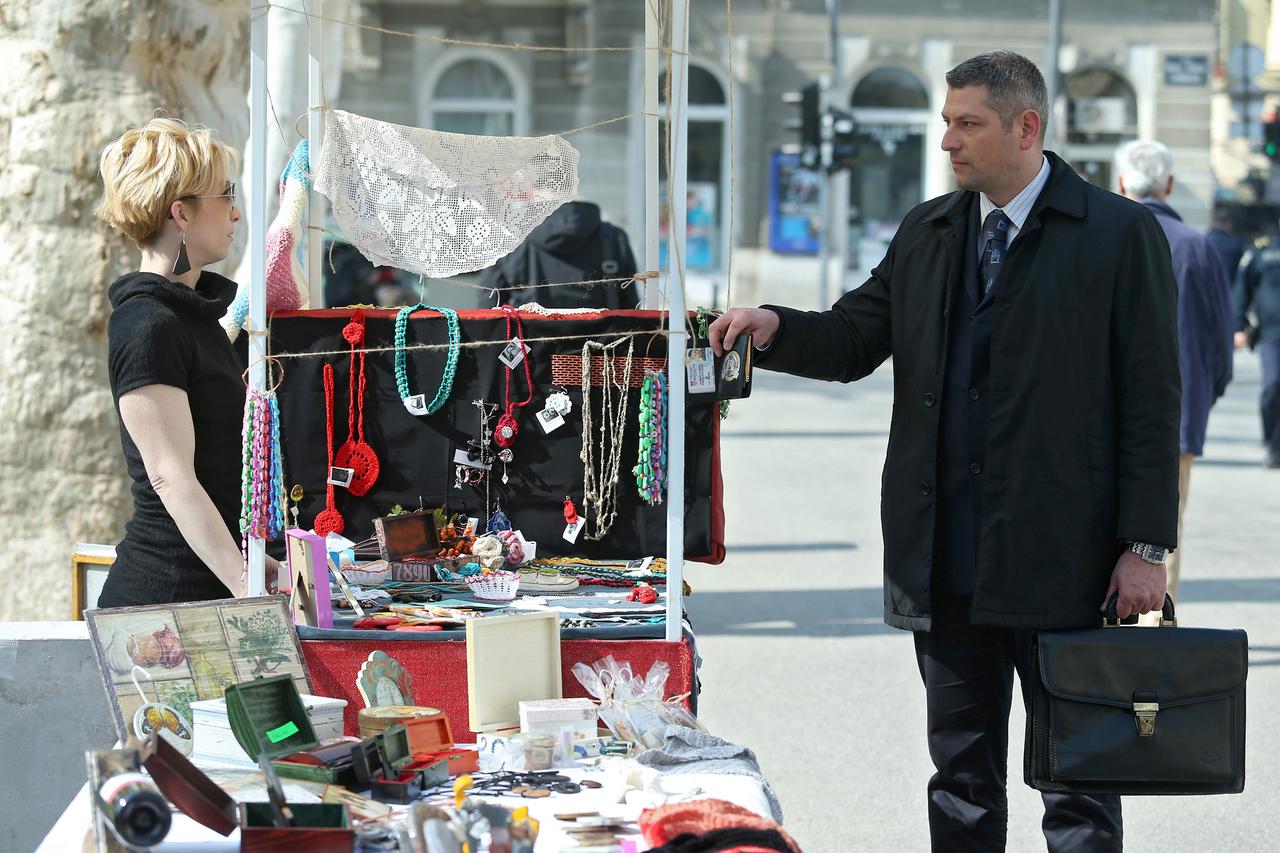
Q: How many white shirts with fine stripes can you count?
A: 1